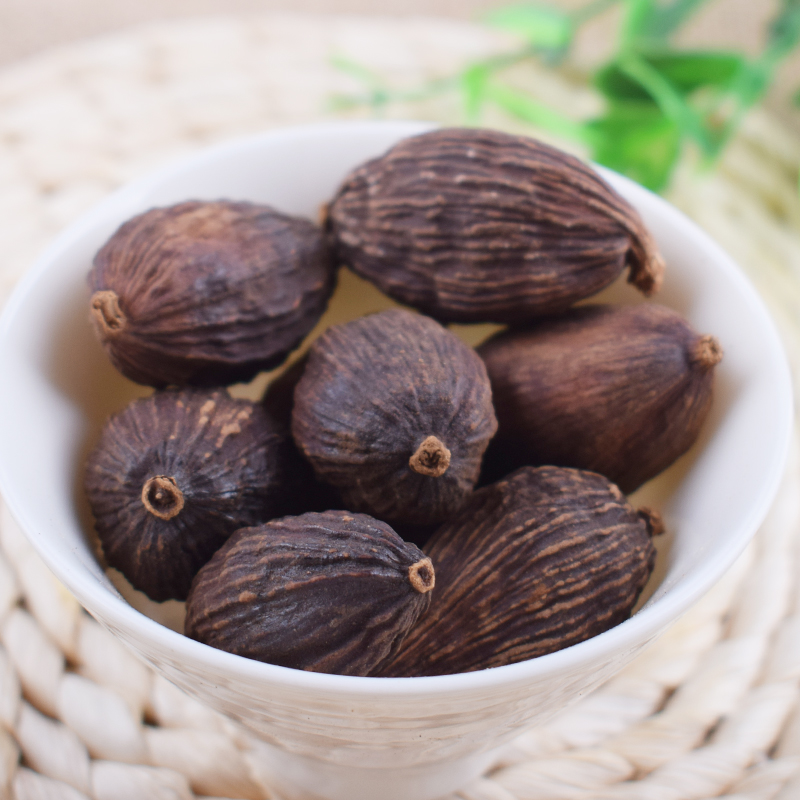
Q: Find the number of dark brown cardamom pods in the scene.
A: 7